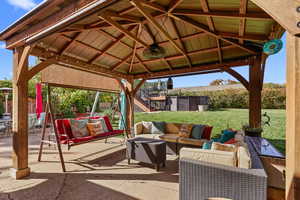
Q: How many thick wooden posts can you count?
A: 4